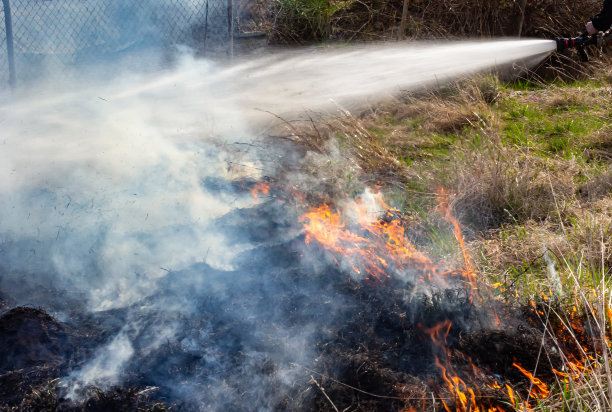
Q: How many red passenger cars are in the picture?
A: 0